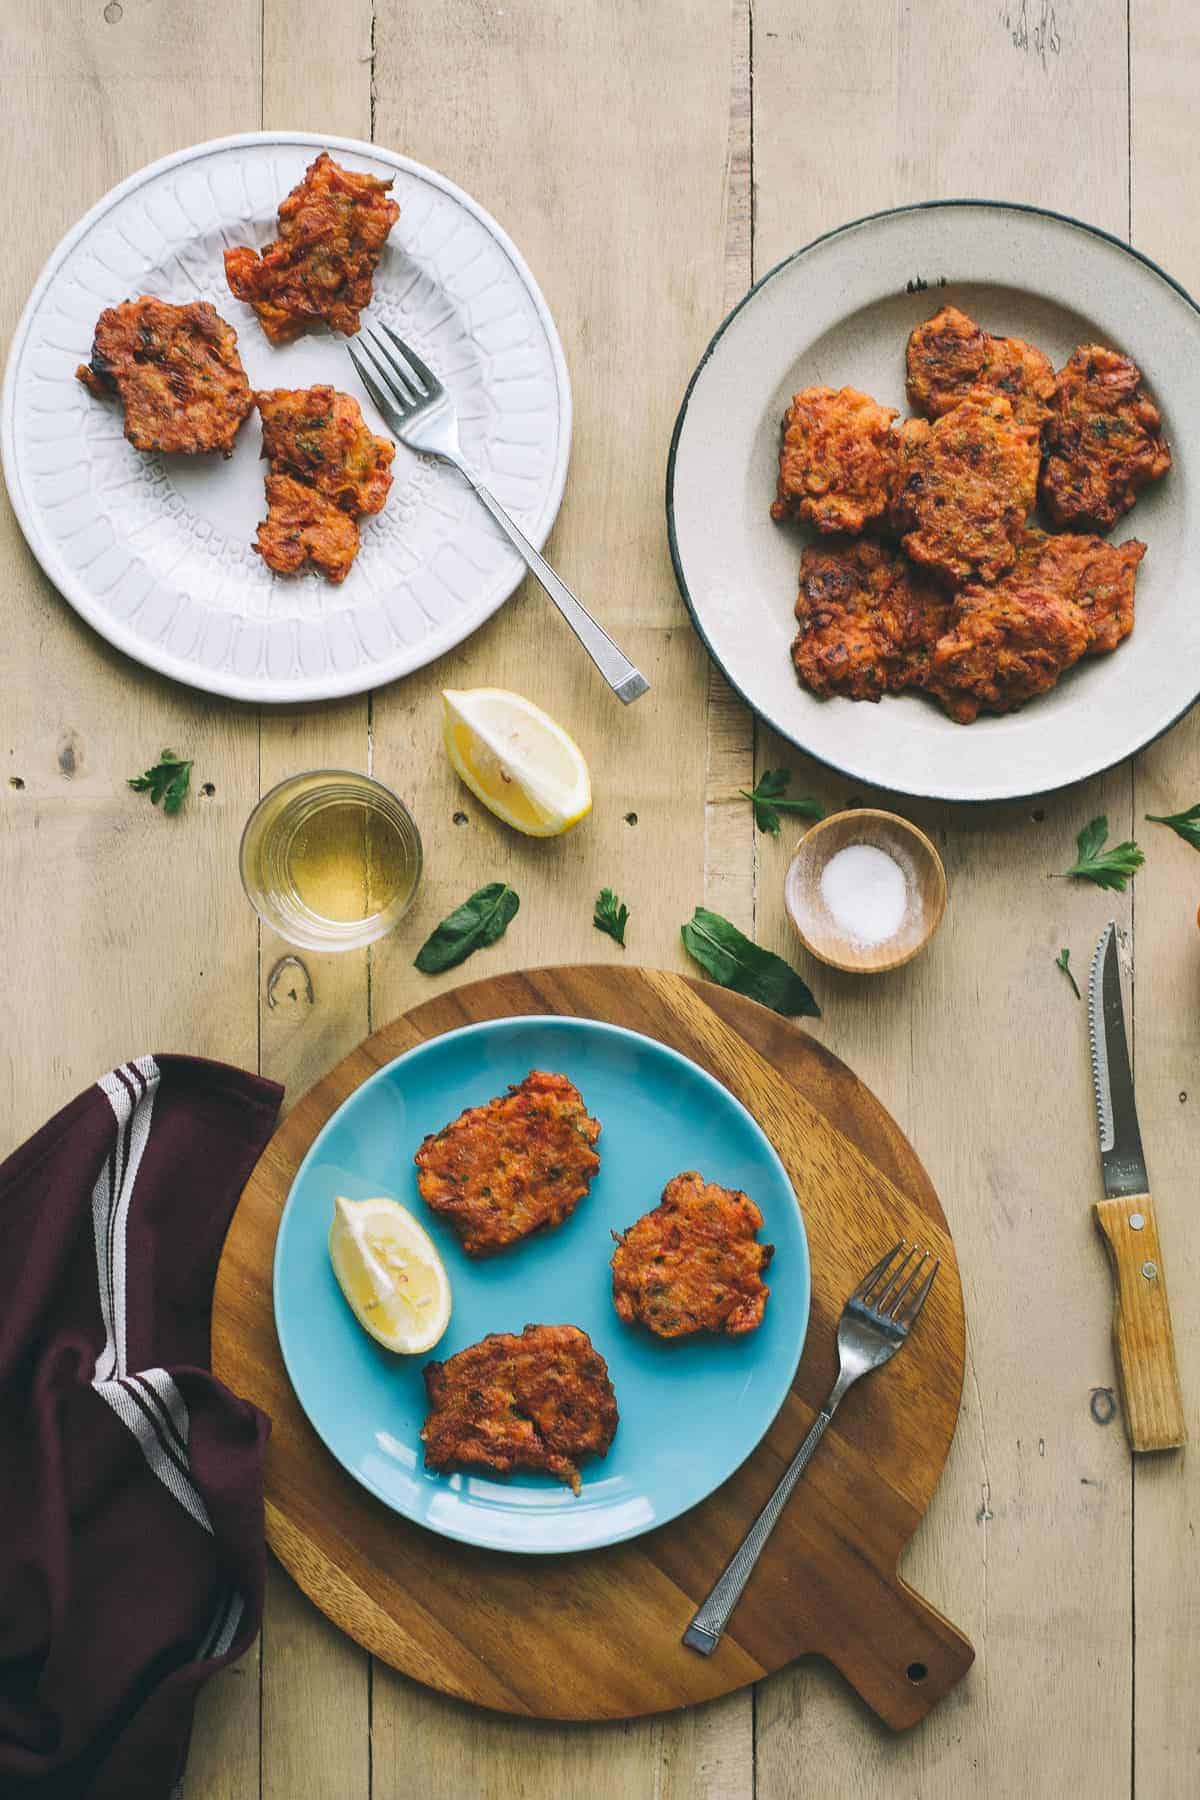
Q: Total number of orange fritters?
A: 13